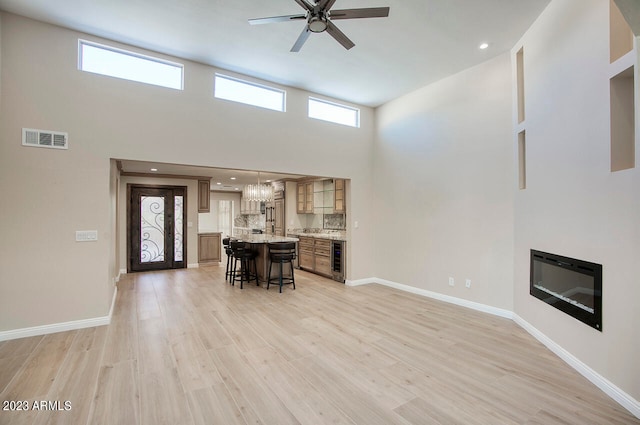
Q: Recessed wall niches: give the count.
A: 4